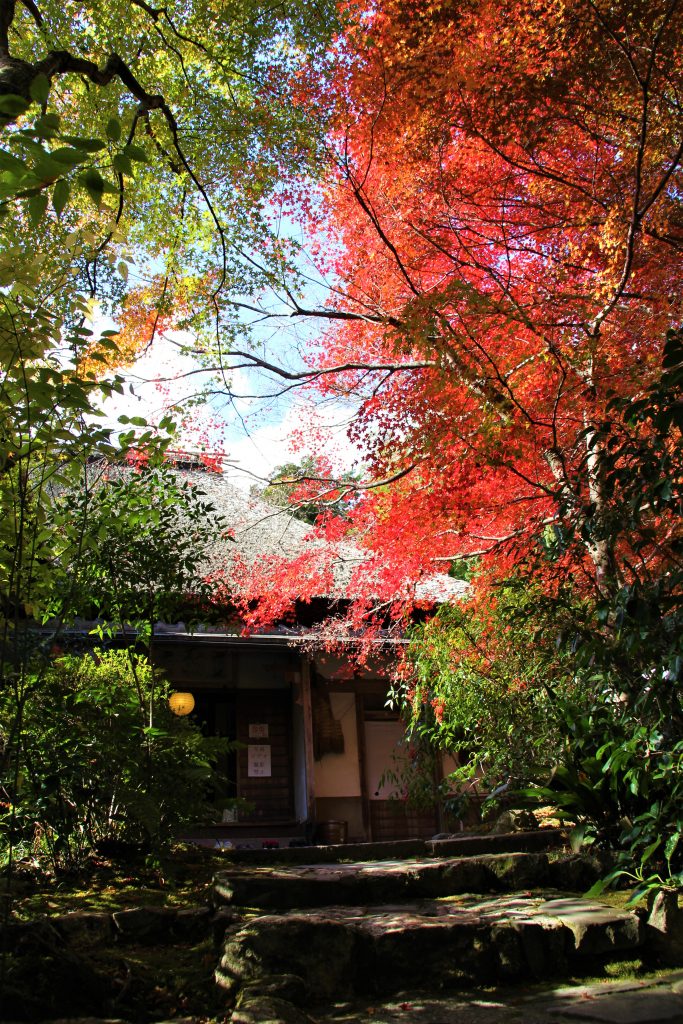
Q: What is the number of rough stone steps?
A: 3